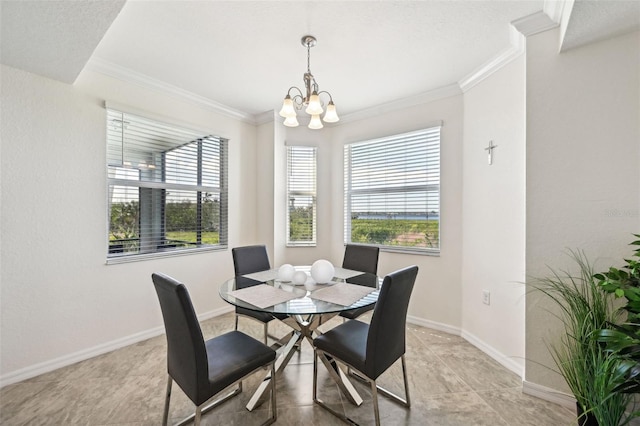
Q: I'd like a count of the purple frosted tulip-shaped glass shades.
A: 0